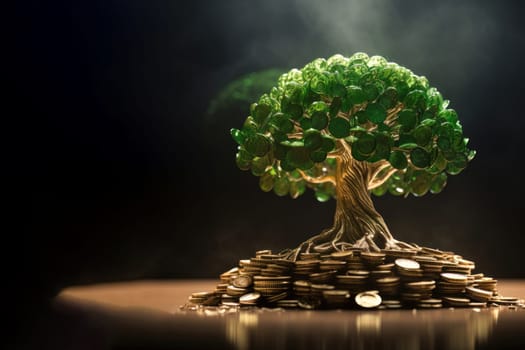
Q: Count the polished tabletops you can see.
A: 1